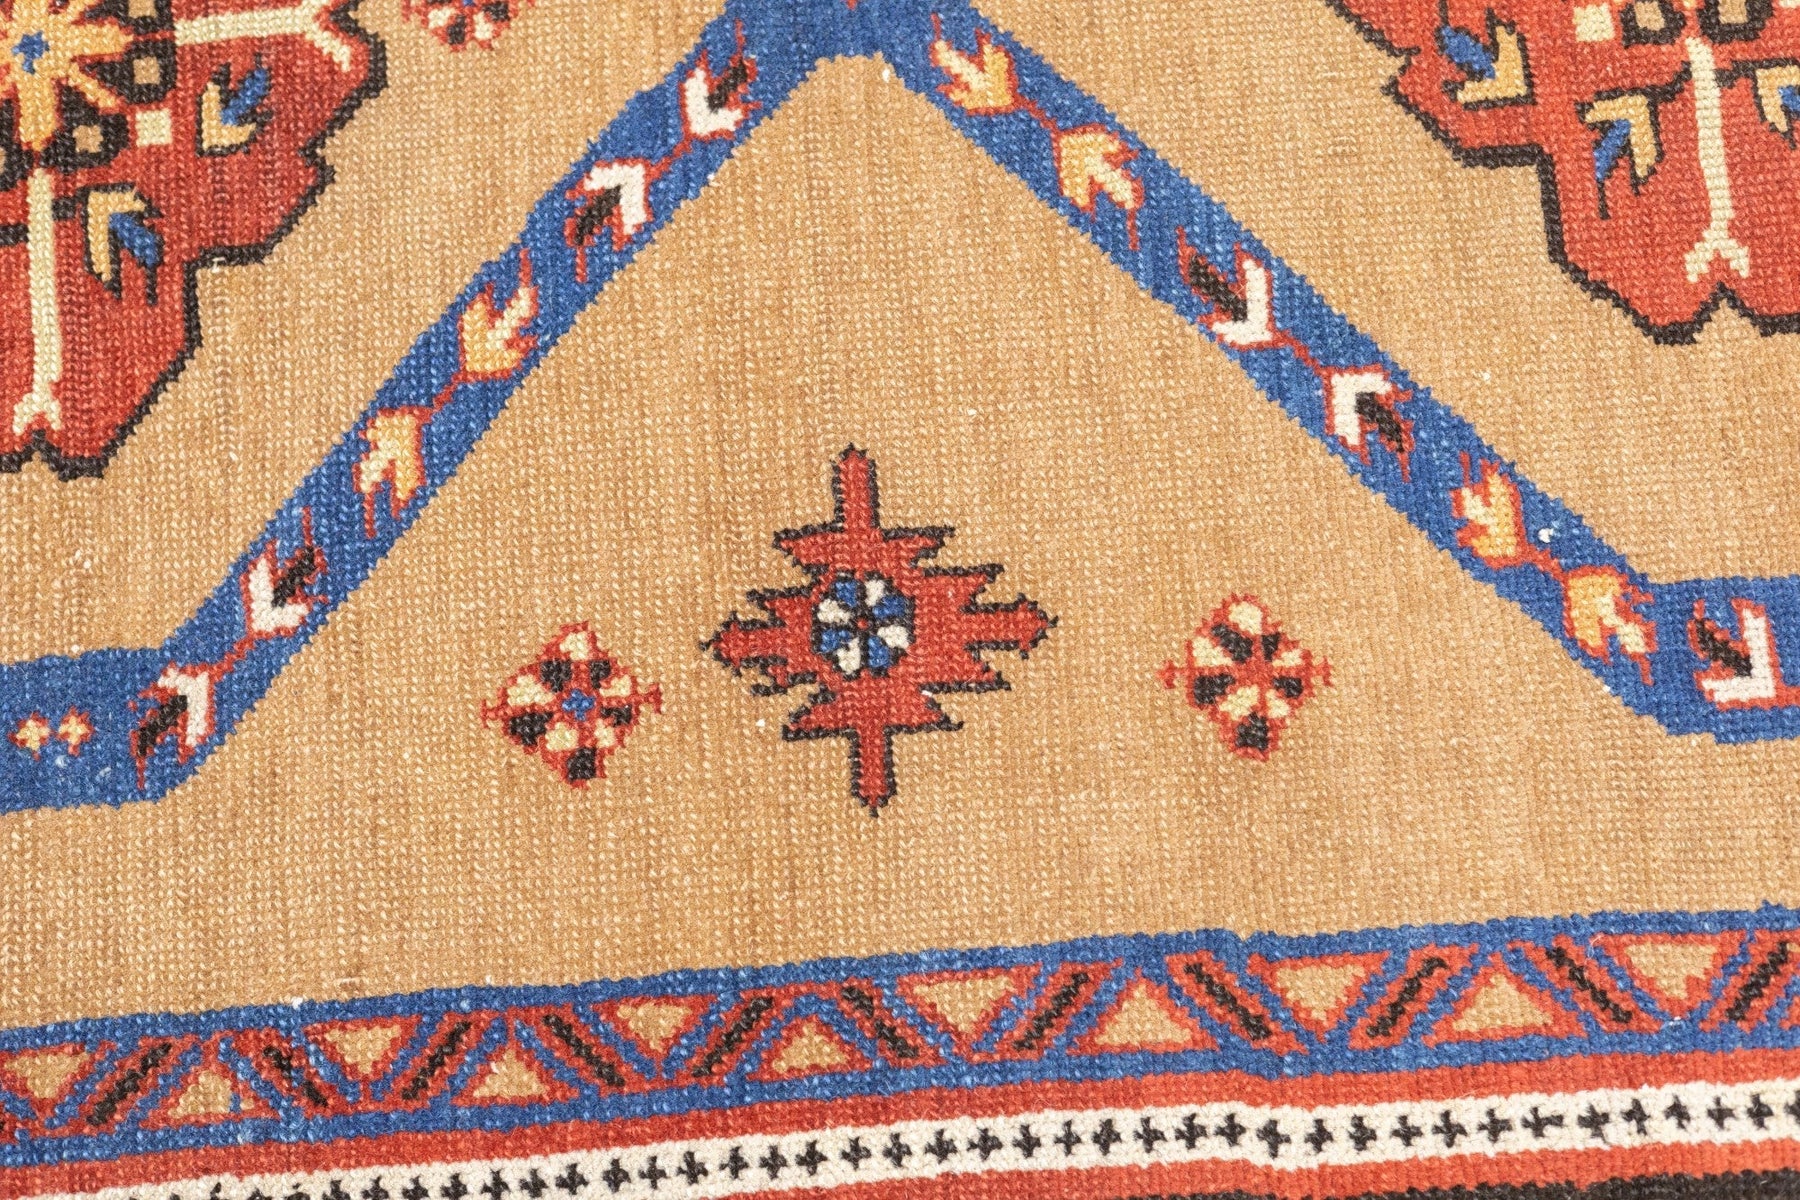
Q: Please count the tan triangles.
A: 11